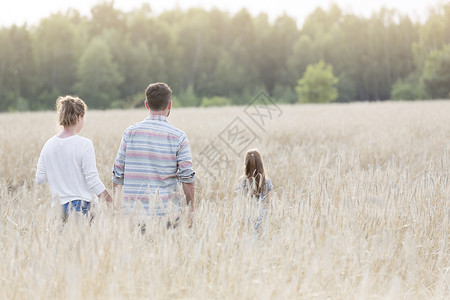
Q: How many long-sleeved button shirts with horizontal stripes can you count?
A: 1